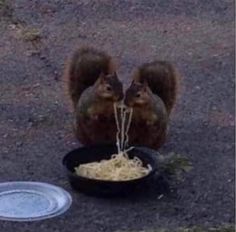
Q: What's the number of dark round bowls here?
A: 1